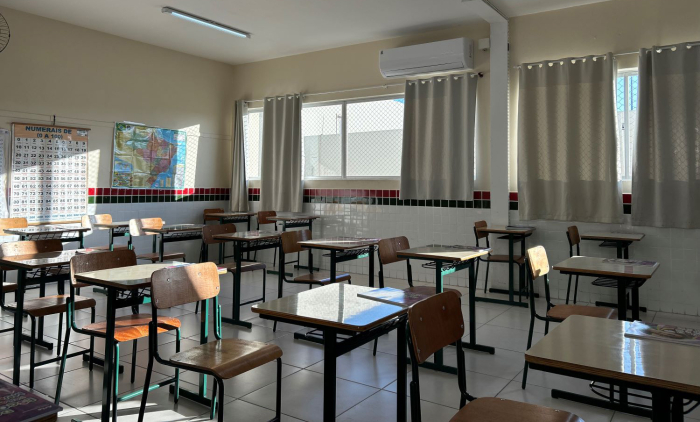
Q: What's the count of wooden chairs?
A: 15